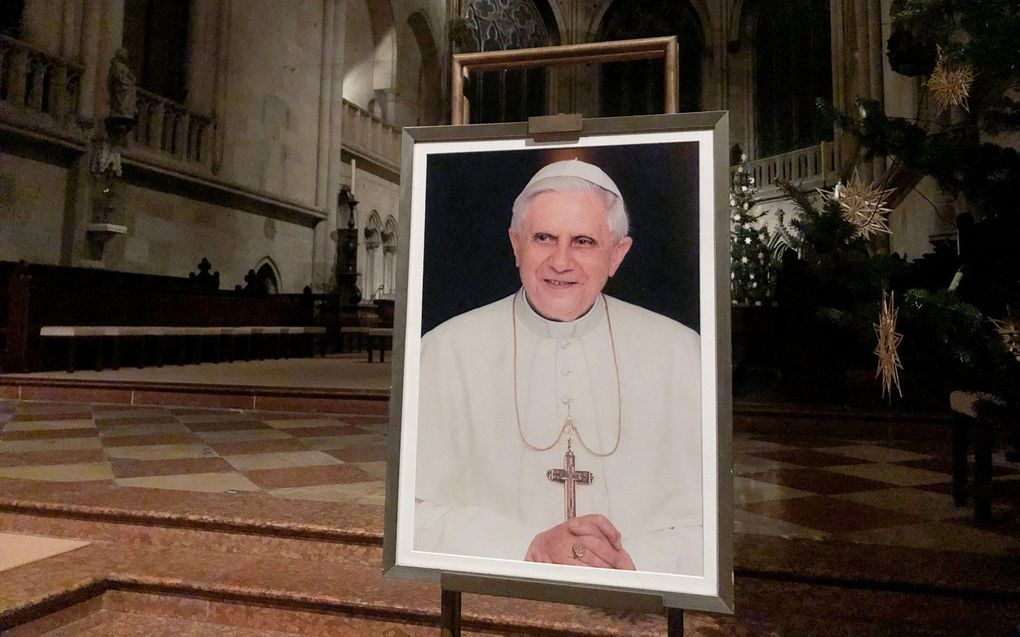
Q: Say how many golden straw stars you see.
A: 4